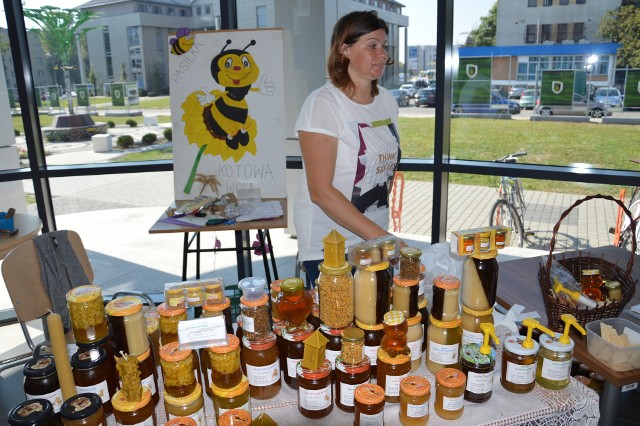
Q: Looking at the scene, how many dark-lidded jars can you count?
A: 5